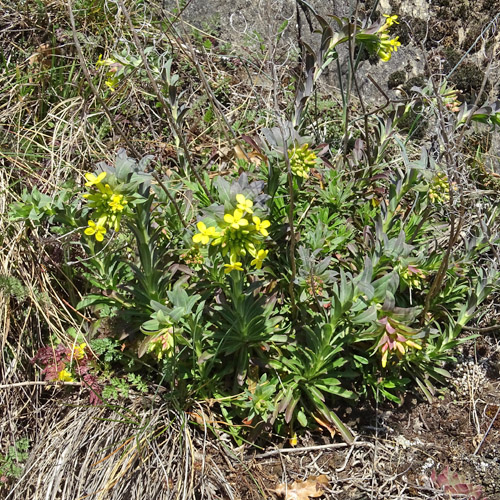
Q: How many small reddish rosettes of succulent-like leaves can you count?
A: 1